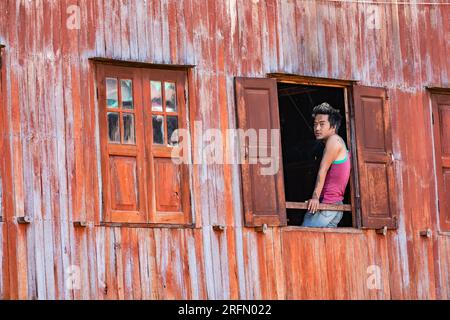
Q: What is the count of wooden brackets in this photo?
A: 6